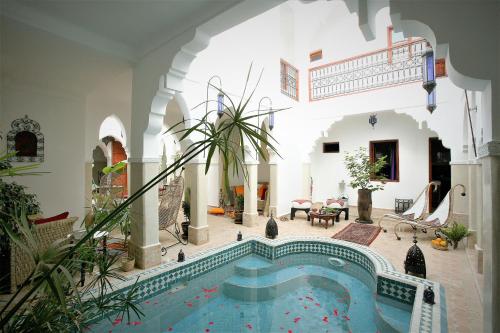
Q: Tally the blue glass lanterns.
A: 4